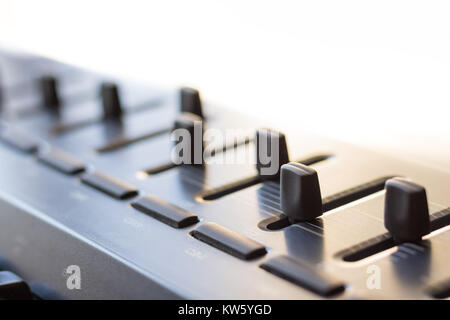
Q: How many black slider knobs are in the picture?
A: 7